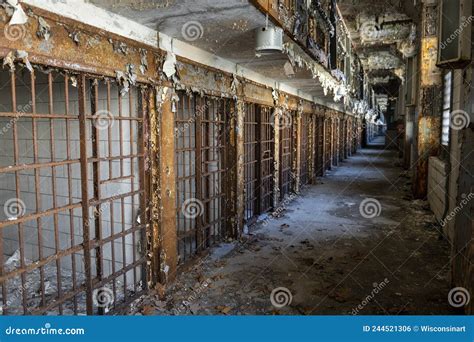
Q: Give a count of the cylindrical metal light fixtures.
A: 1